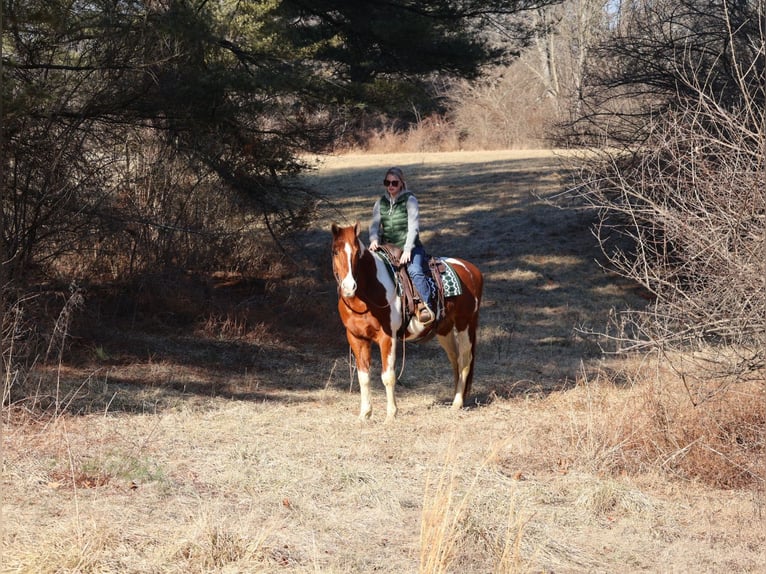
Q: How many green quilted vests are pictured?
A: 1